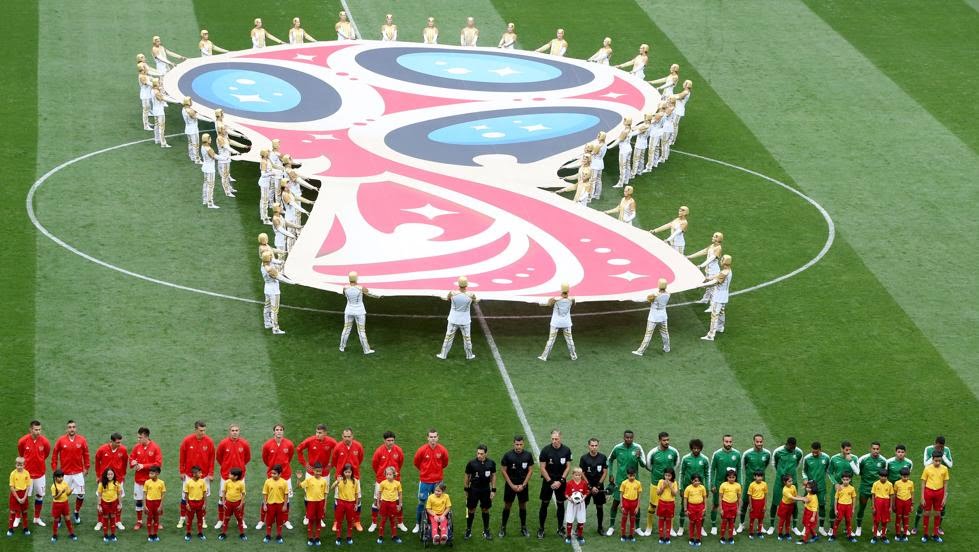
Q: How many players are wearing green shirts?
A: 11